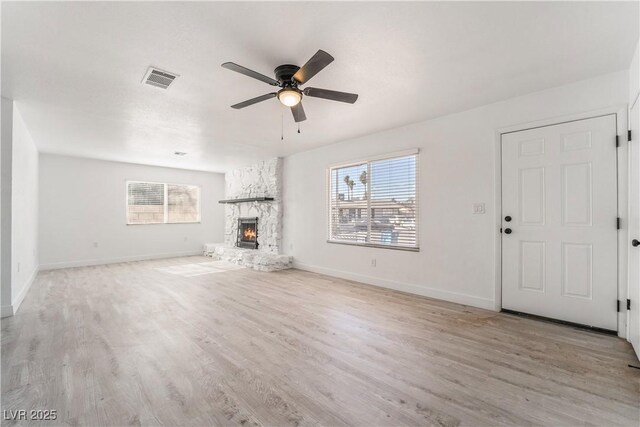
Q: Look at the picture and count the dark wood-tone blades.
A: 5